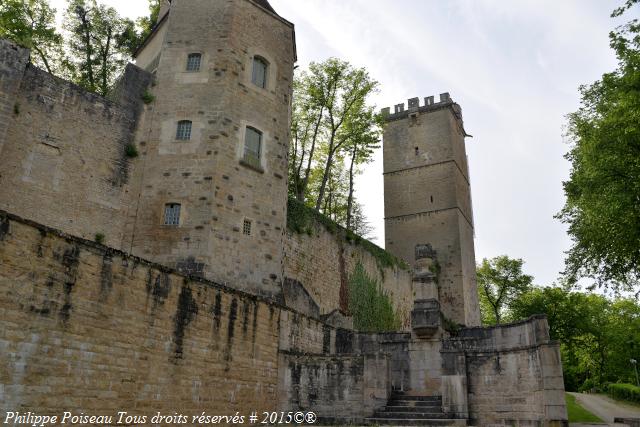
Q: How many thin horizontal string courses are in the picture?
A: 2